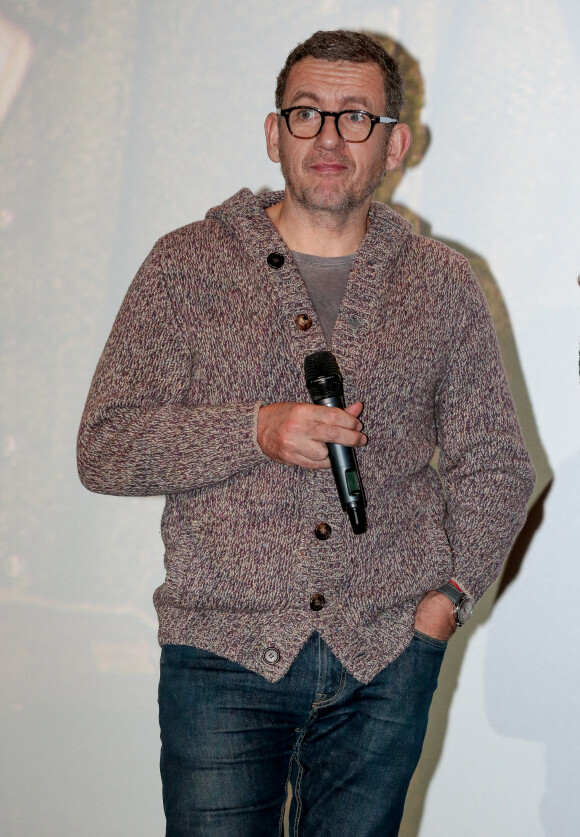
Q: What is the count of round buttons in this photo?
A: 5